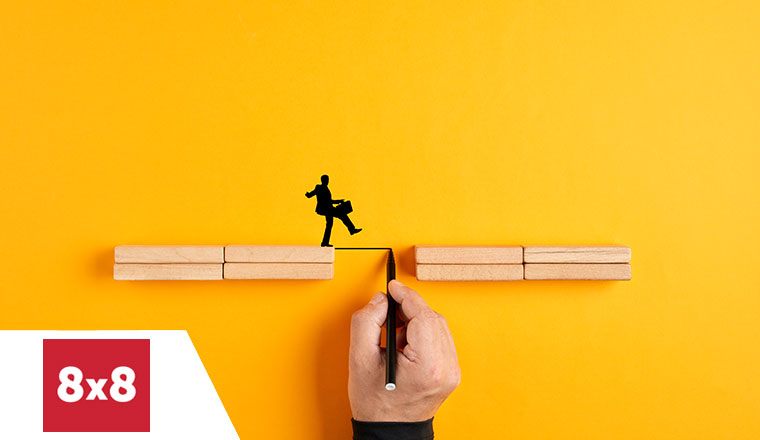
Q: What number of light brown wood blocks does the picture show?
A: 8